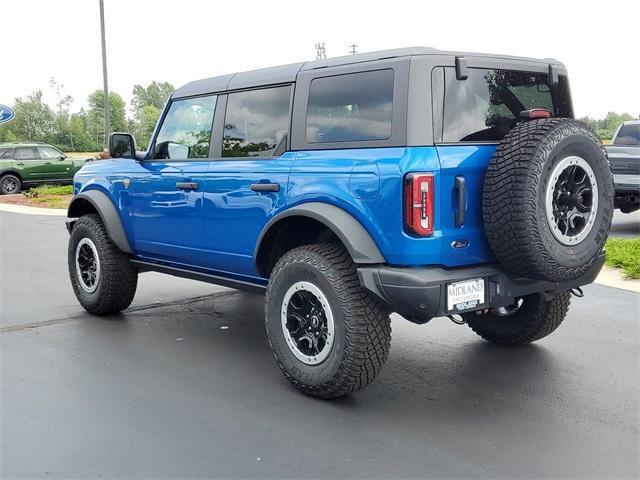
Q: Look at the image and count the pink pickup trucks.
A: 0